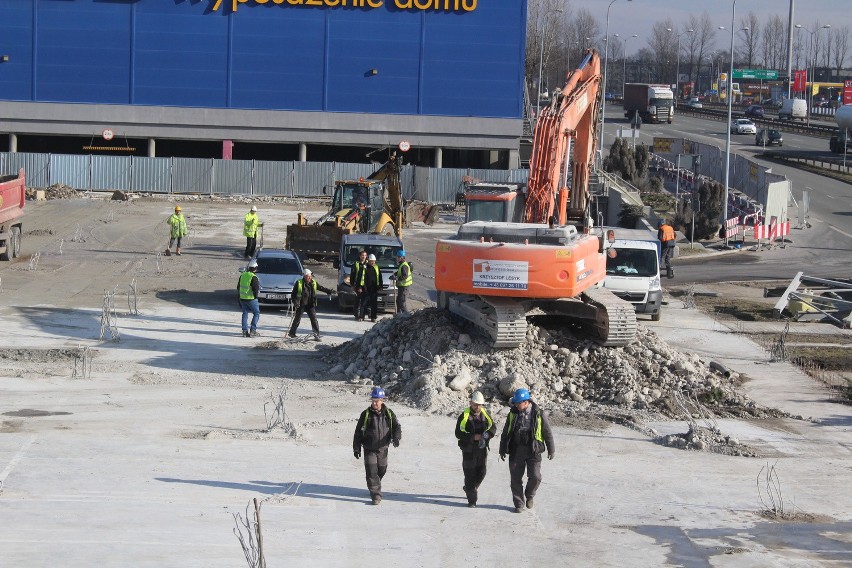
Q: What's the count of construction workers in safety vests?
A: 11